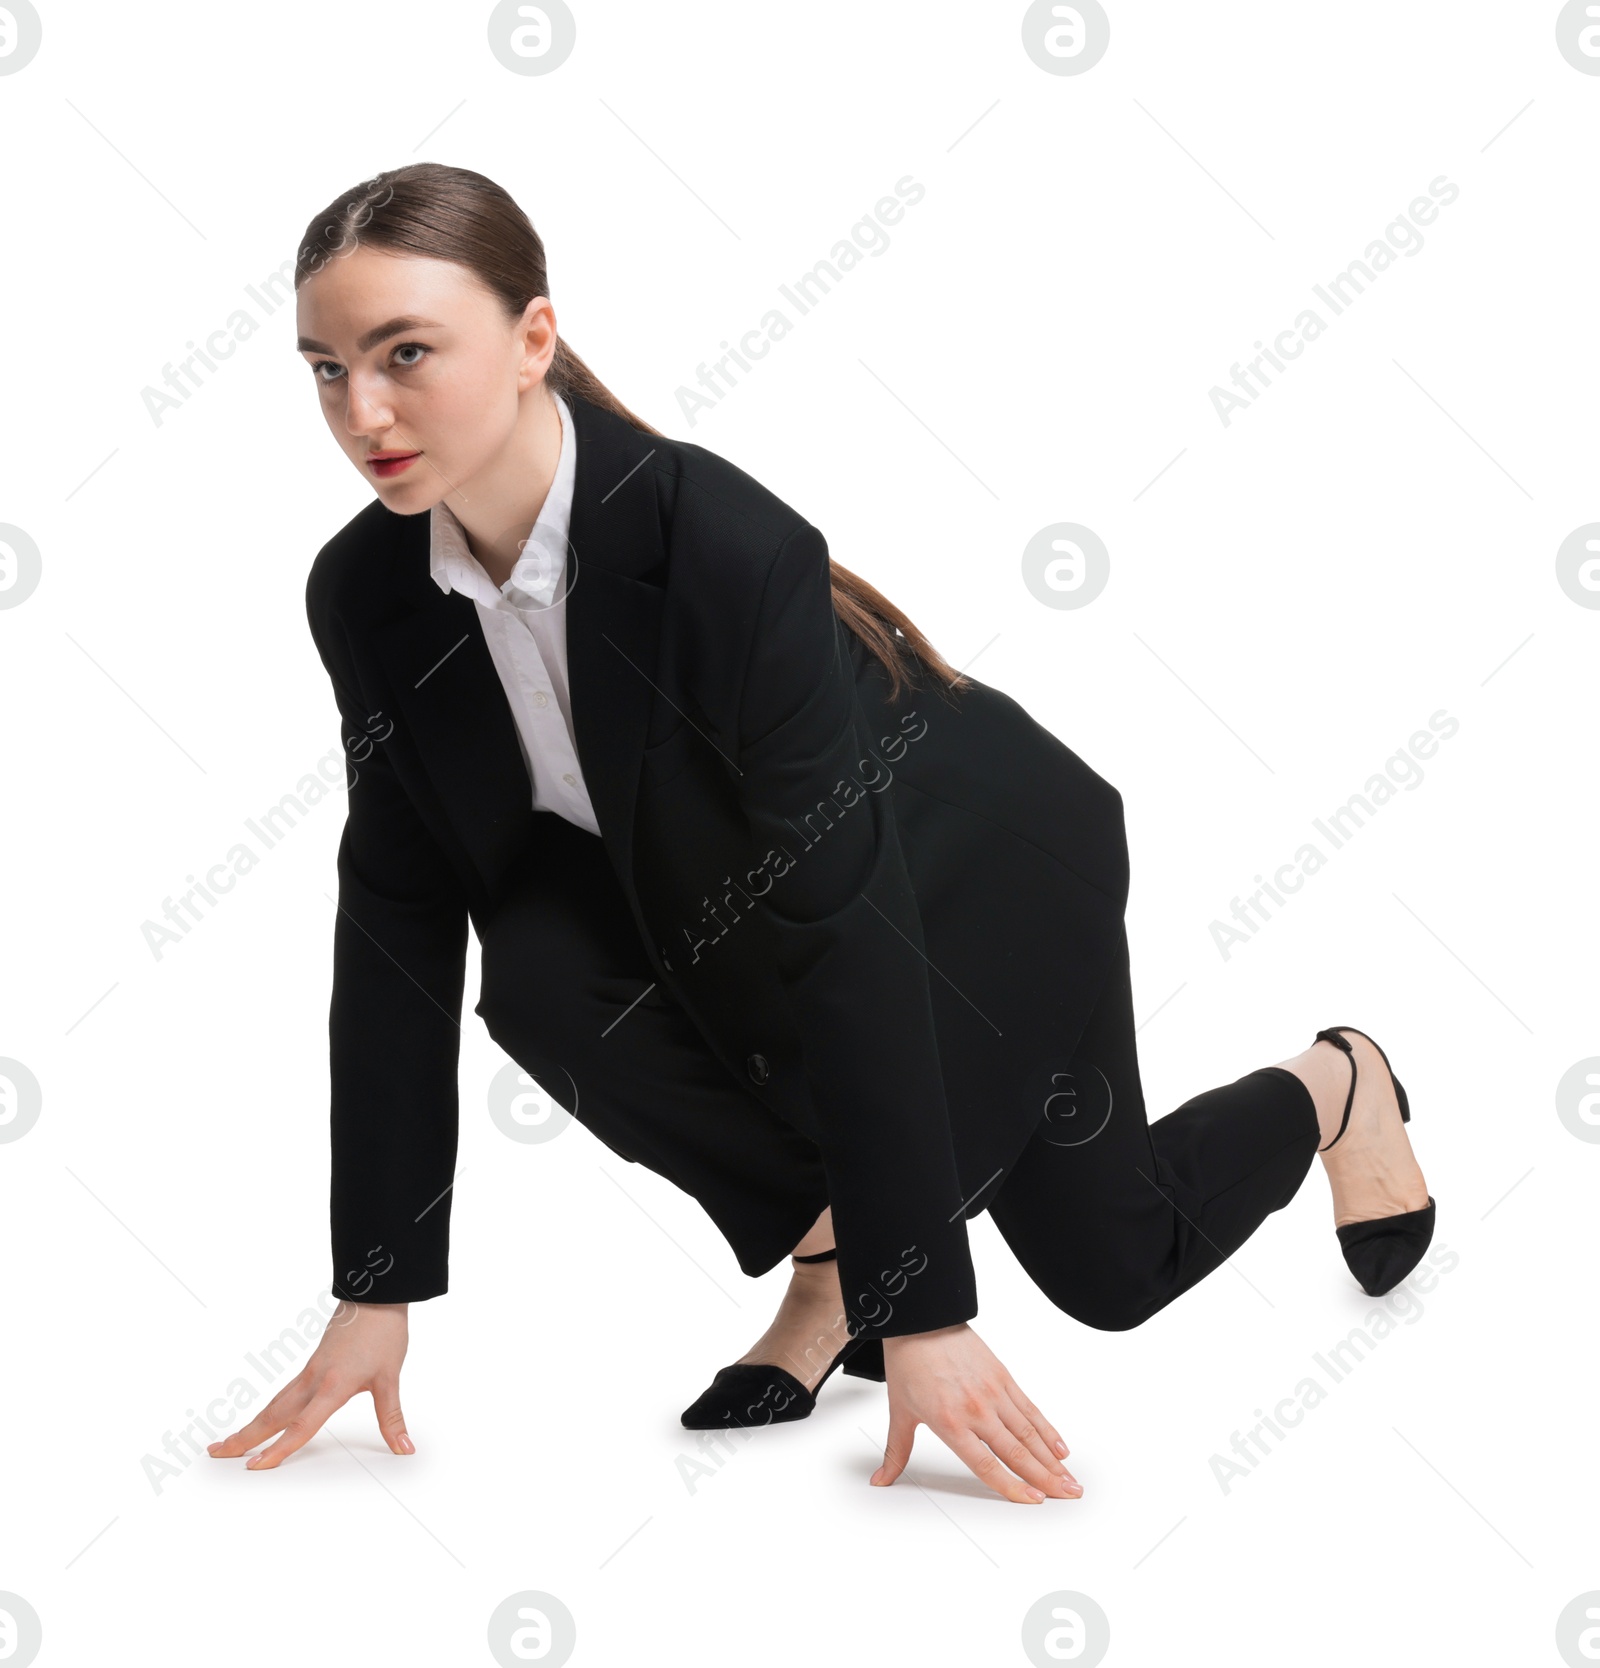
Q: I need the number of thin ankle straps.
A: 2